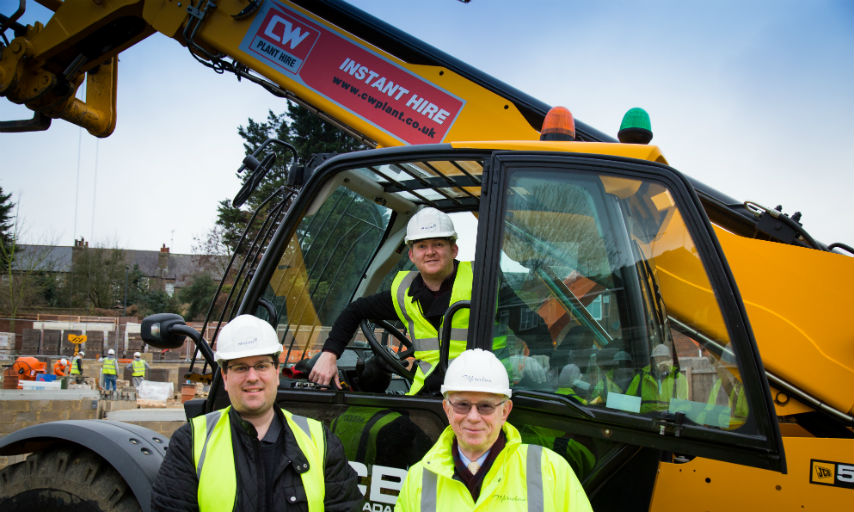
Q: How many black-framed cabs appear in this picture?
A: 1